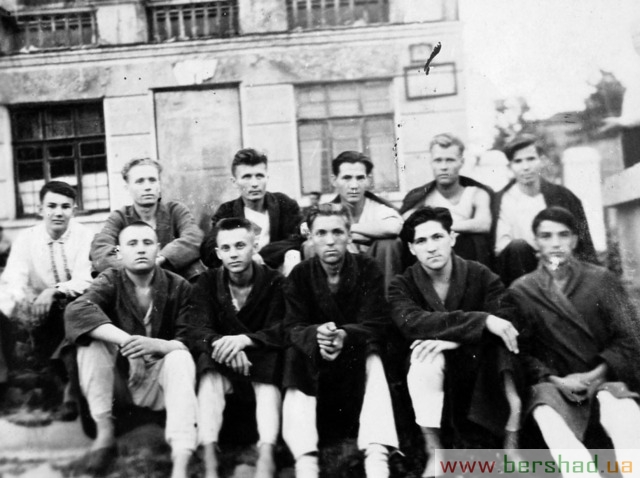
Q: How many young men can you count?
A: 11